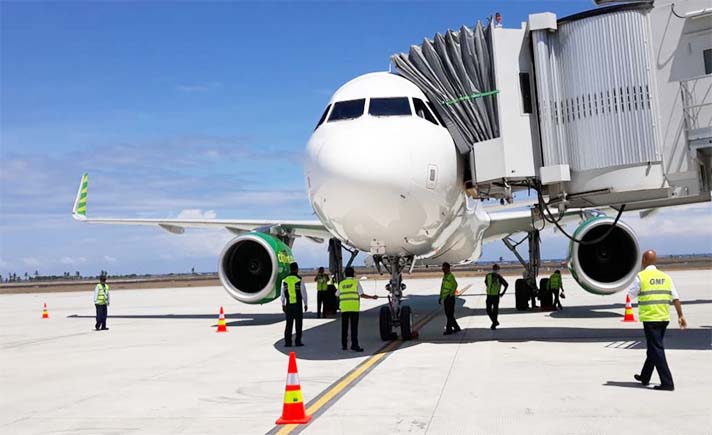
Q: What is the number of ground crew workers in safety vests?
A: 8